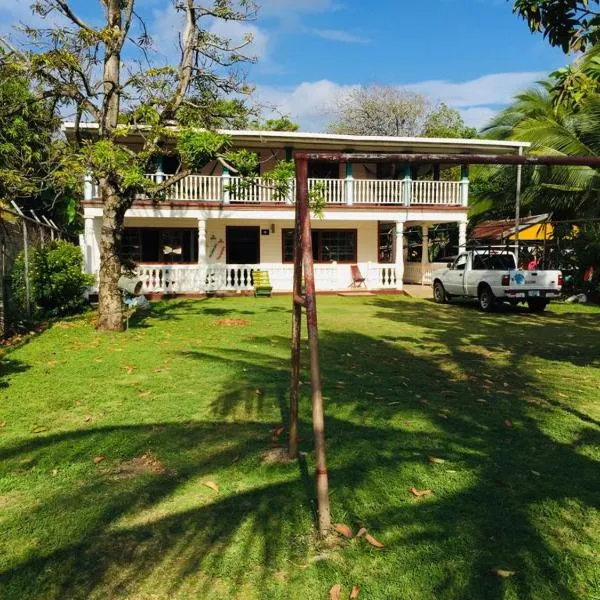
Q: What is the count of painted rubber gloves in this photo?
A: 0